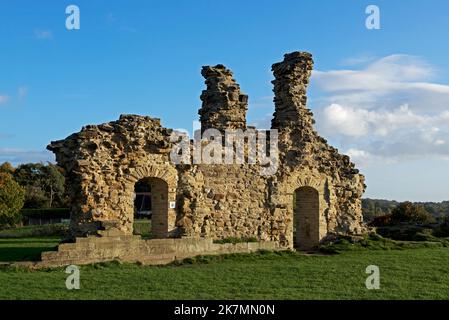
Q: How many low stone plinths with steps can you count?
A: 1